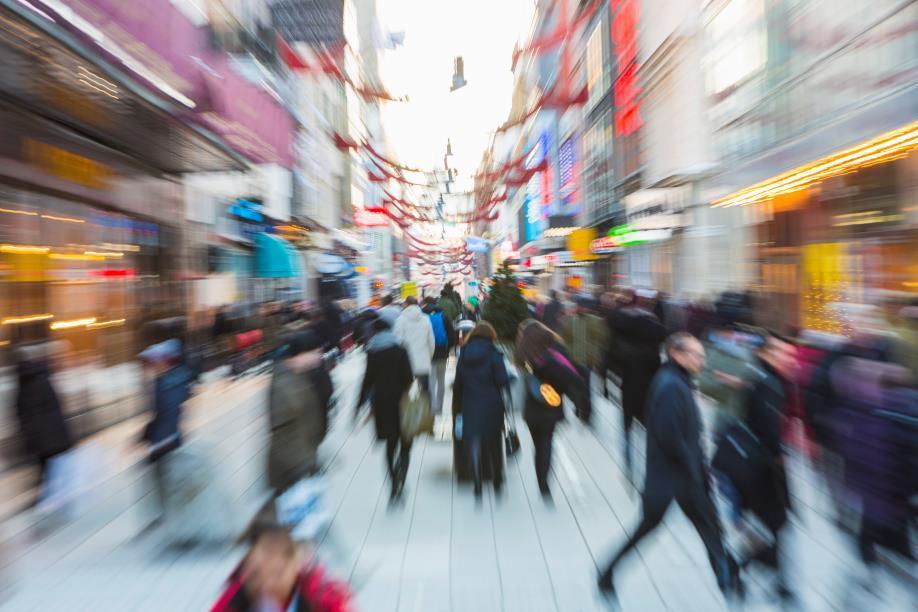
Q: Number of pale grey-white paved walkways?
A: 1